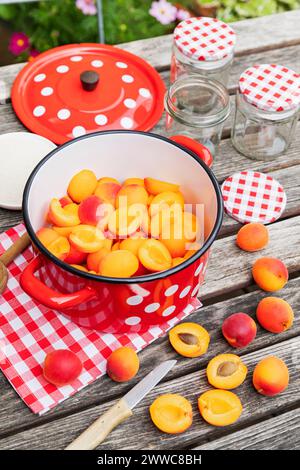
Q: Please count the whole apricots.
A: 7